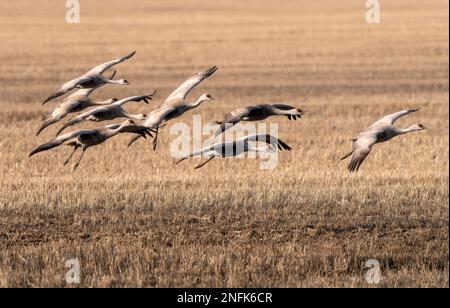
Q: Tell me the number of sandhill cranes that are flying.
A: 8